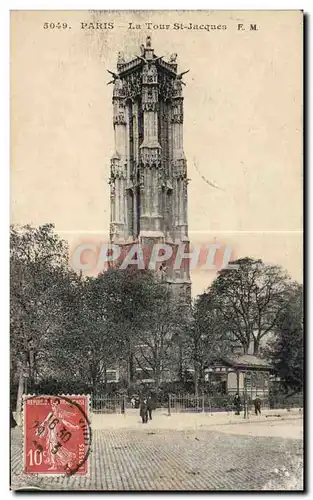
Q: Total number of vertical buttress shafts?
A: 3